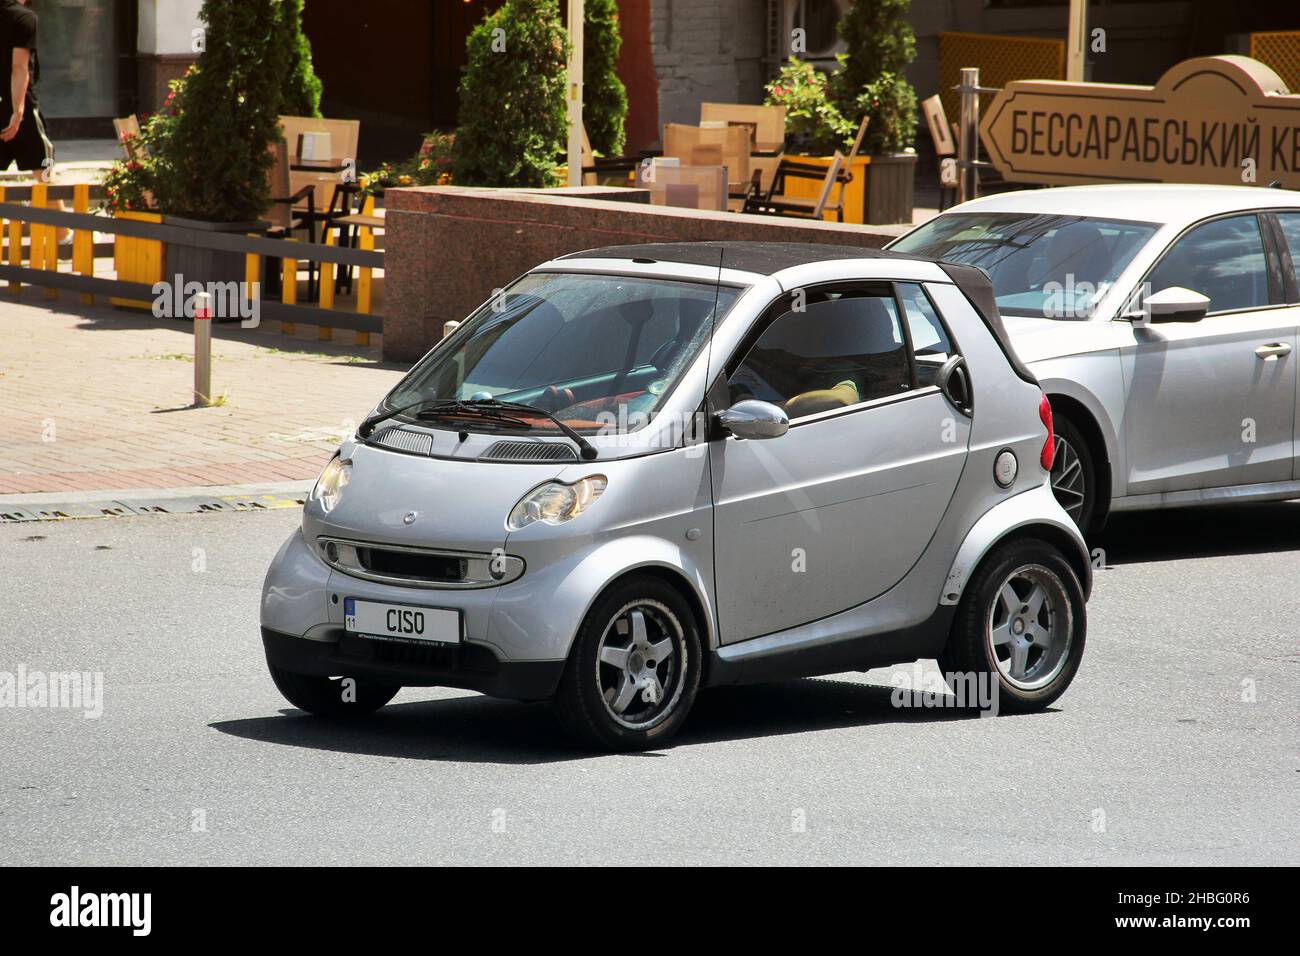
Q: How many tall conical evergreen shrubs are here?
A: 5